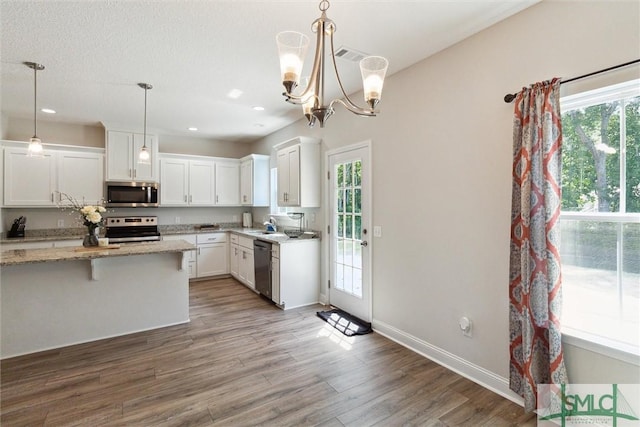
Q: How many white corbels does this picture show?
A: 2